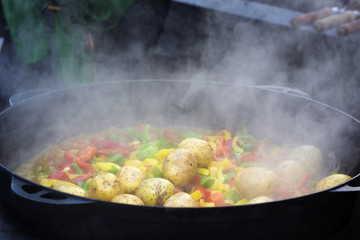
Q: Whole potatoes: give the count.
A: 13